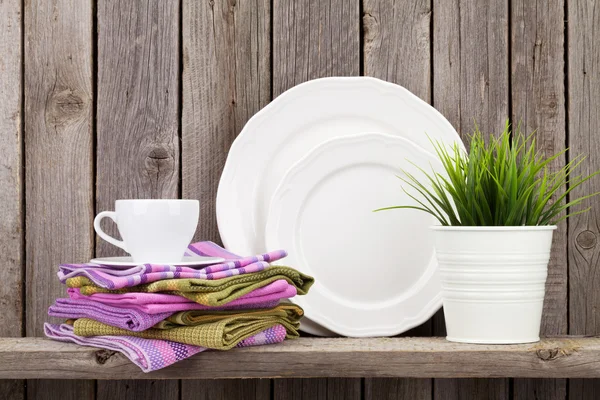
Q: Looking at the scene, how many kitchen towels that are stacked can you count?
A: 7